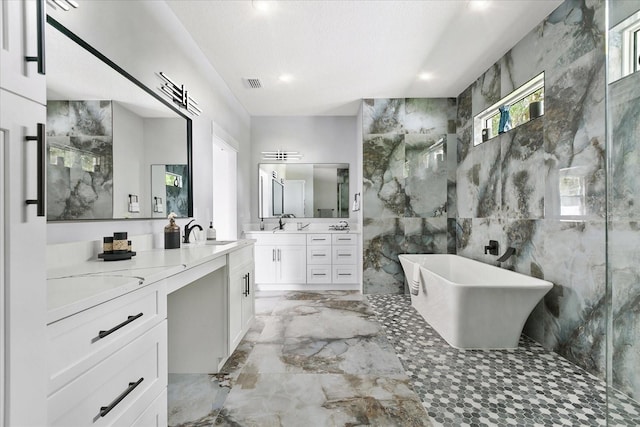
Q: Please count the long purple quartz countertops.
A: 0